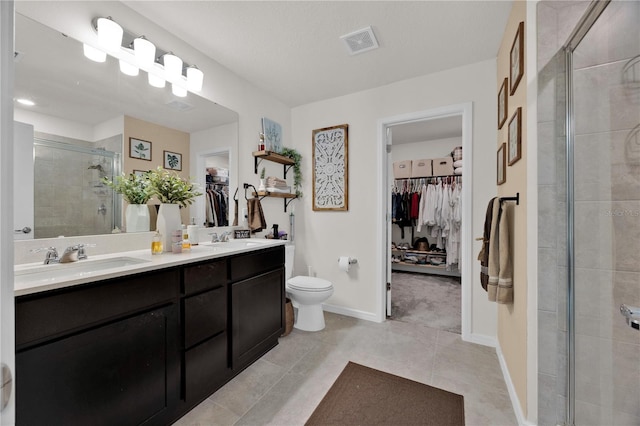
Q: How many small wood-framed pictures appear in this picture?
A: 4